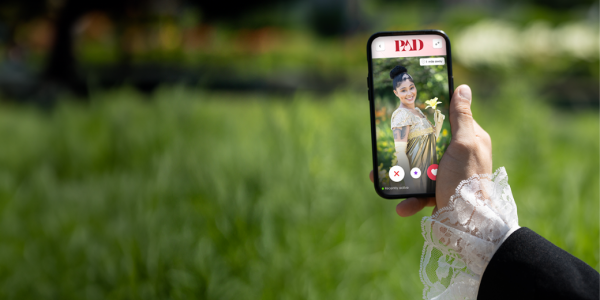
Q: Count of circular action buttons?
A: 3